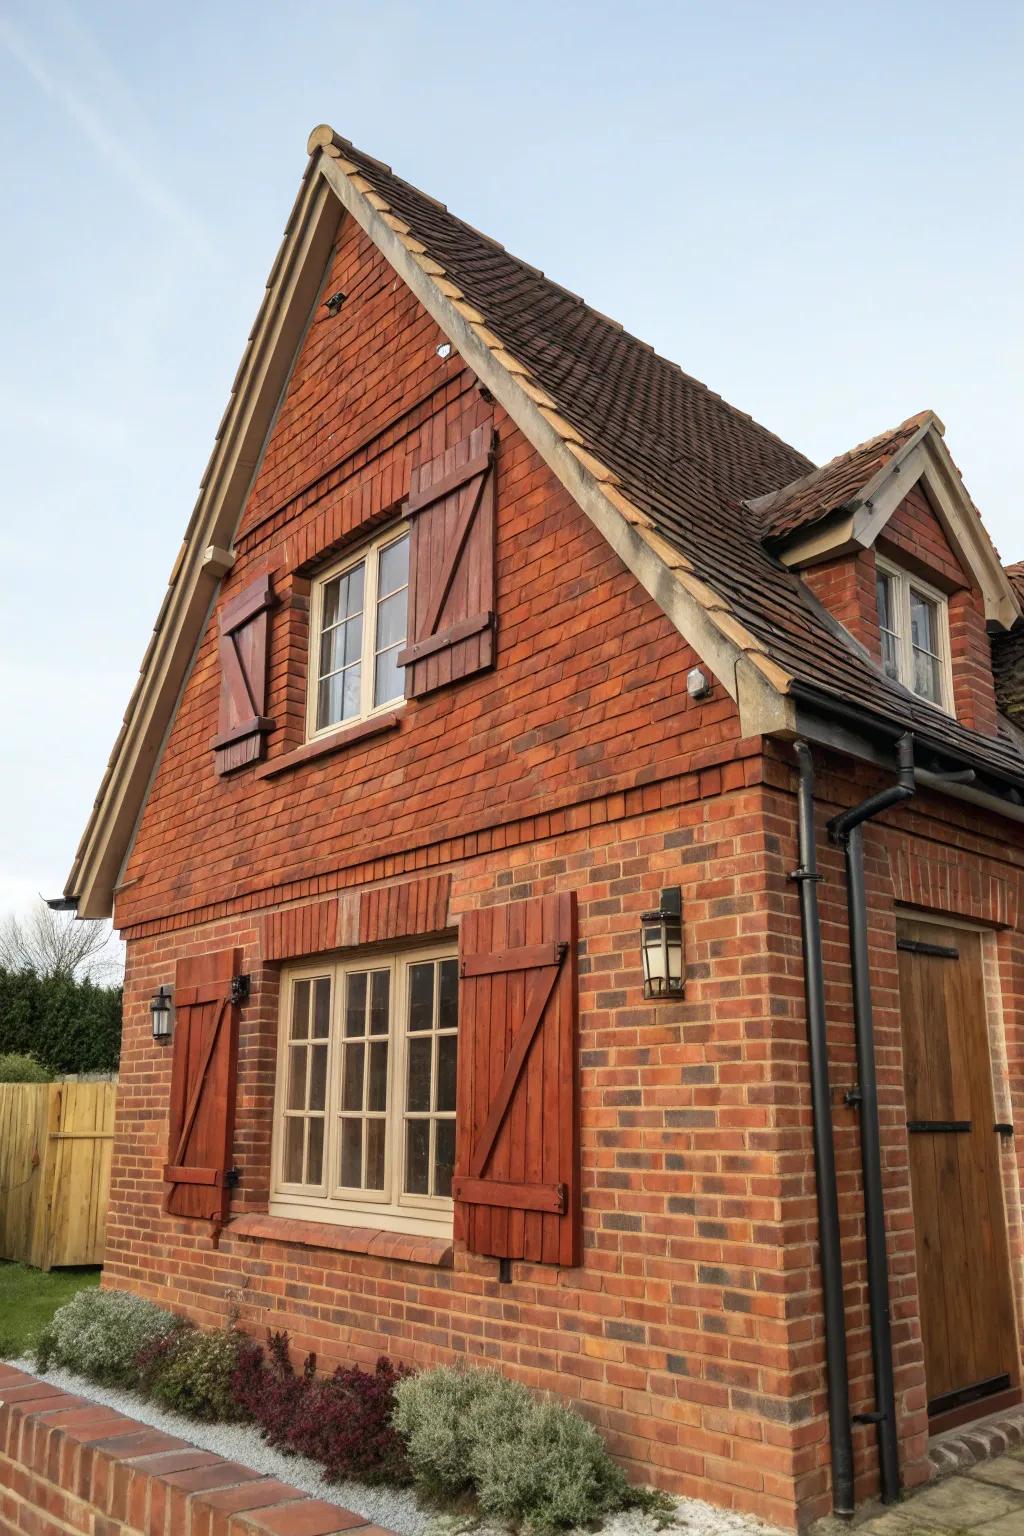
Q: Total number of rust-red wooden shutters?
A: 4